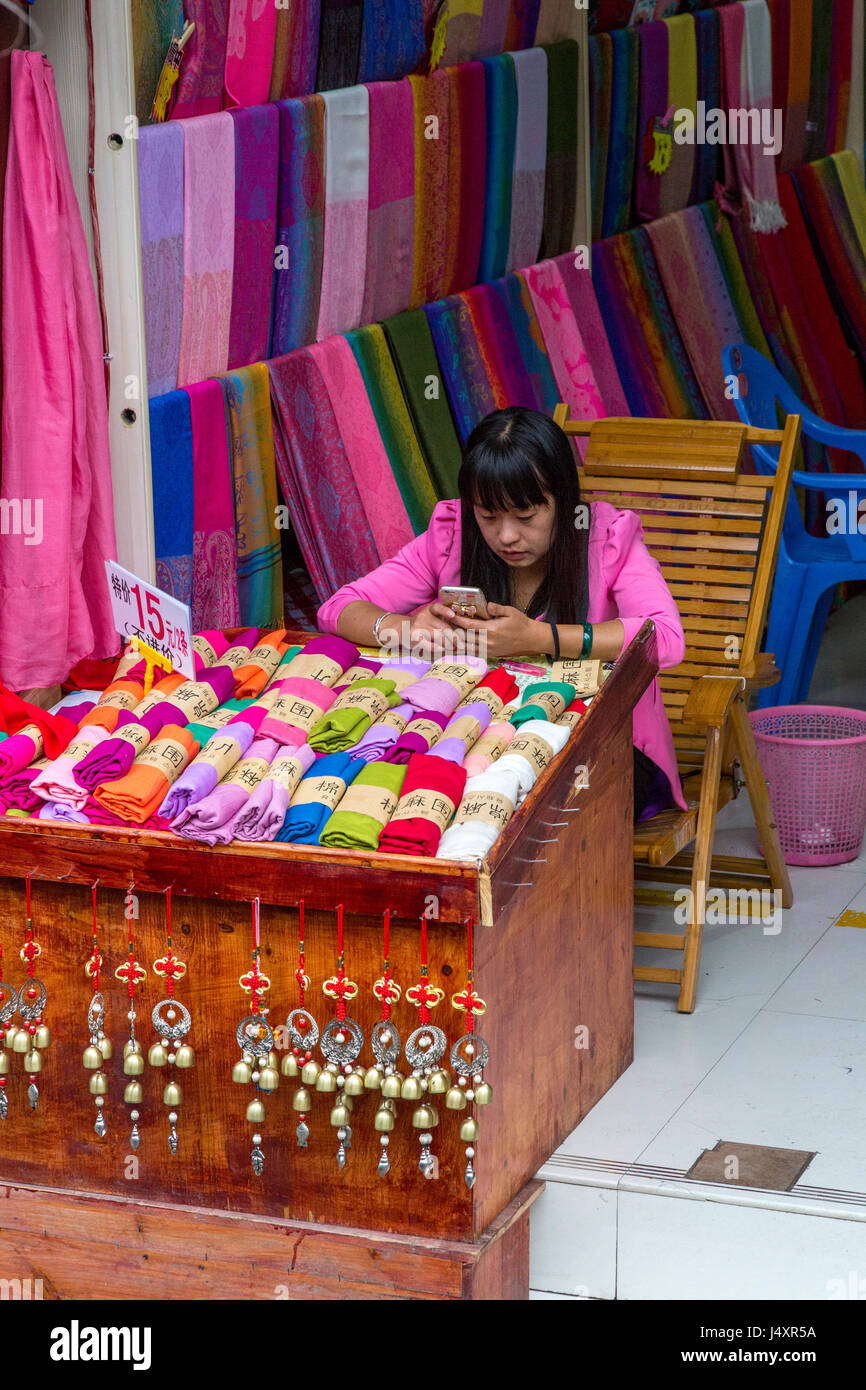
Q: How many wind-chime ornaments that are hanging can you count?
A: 11